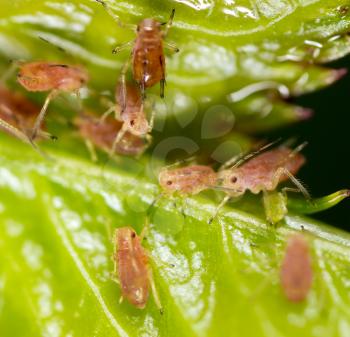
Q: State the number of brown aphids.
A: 9